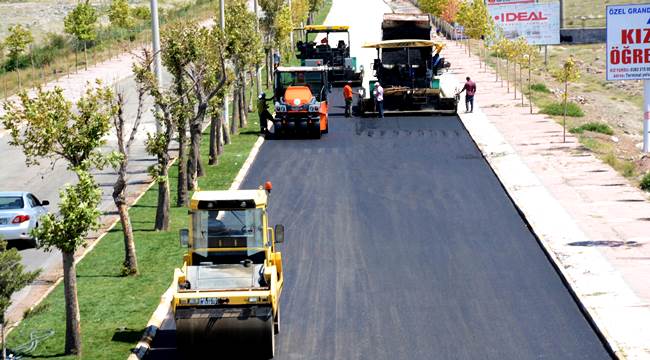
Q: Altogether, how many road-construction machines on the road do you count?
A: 4